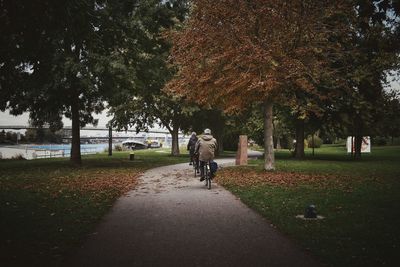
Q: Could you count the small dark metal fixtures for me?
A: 1